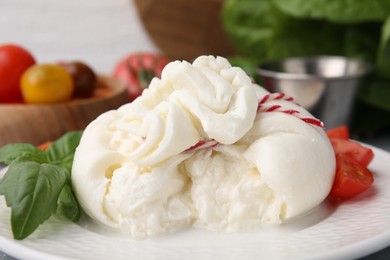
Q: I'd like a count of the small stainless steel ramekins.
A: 1